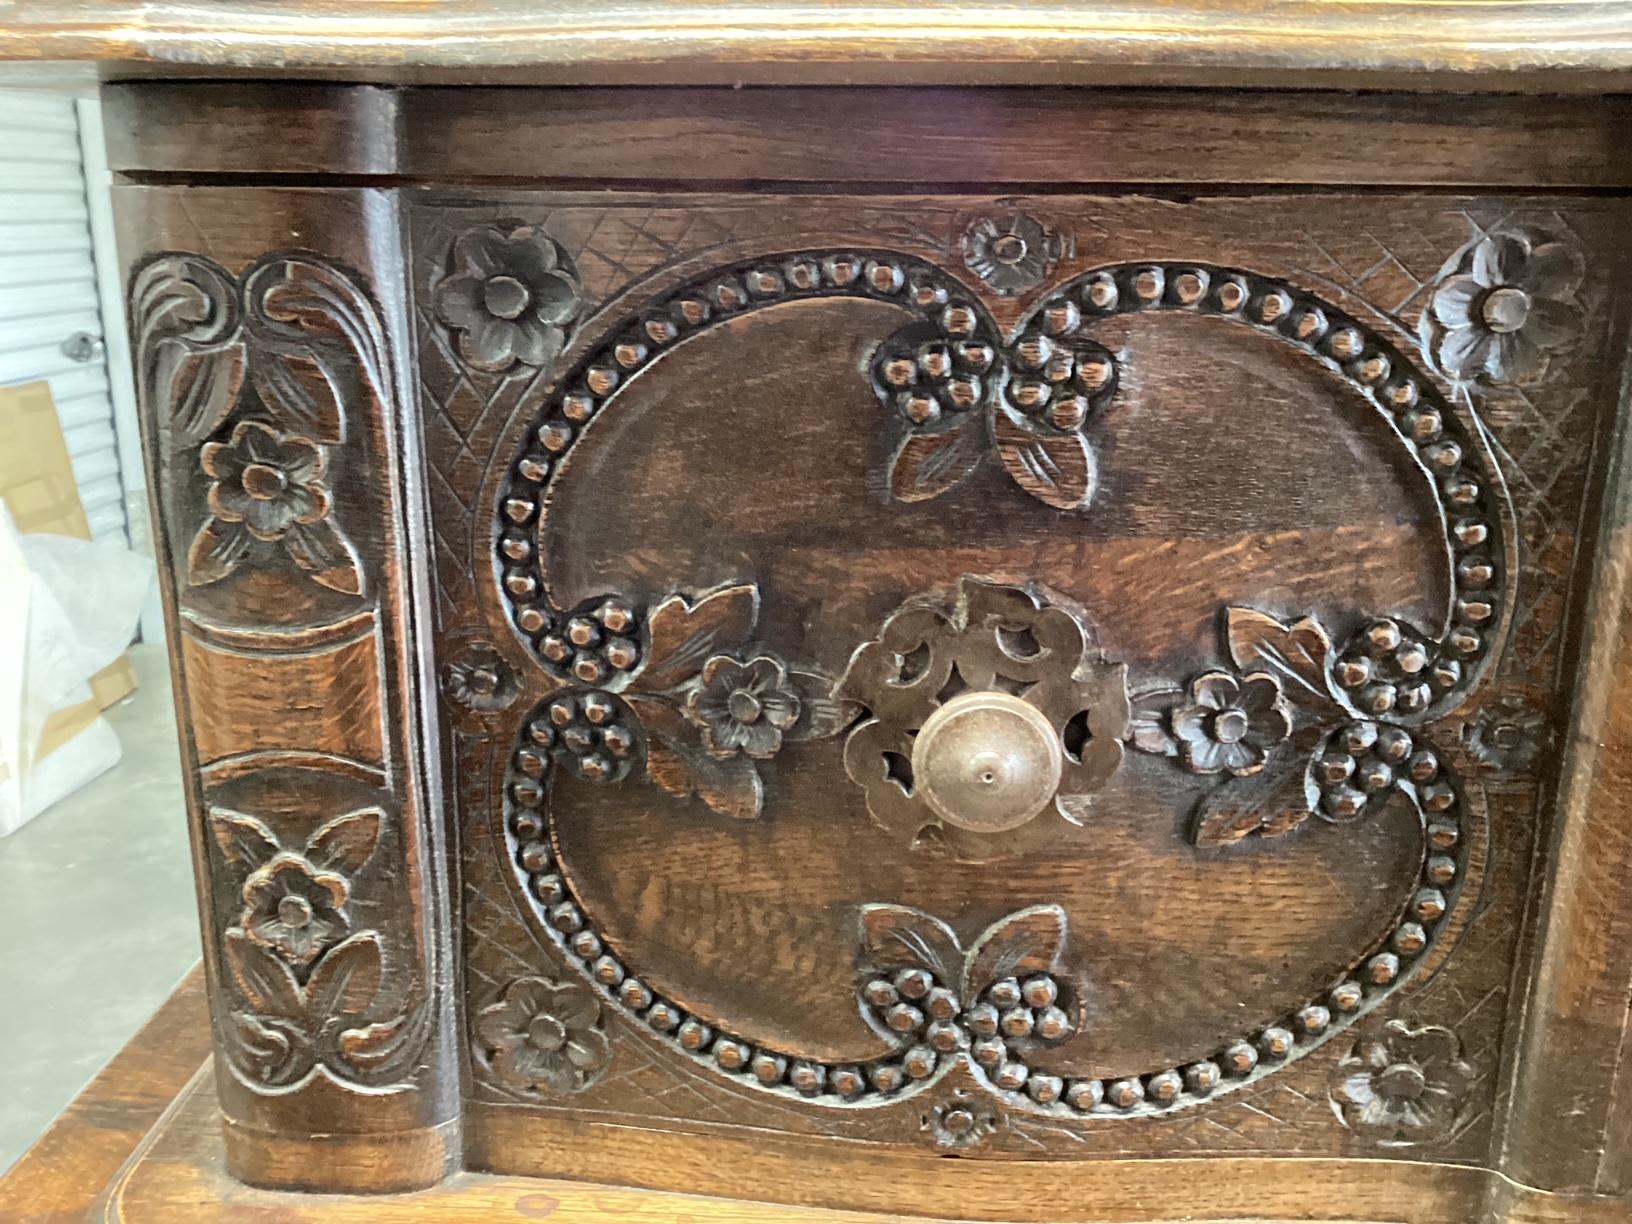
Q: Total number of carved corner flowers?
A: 4